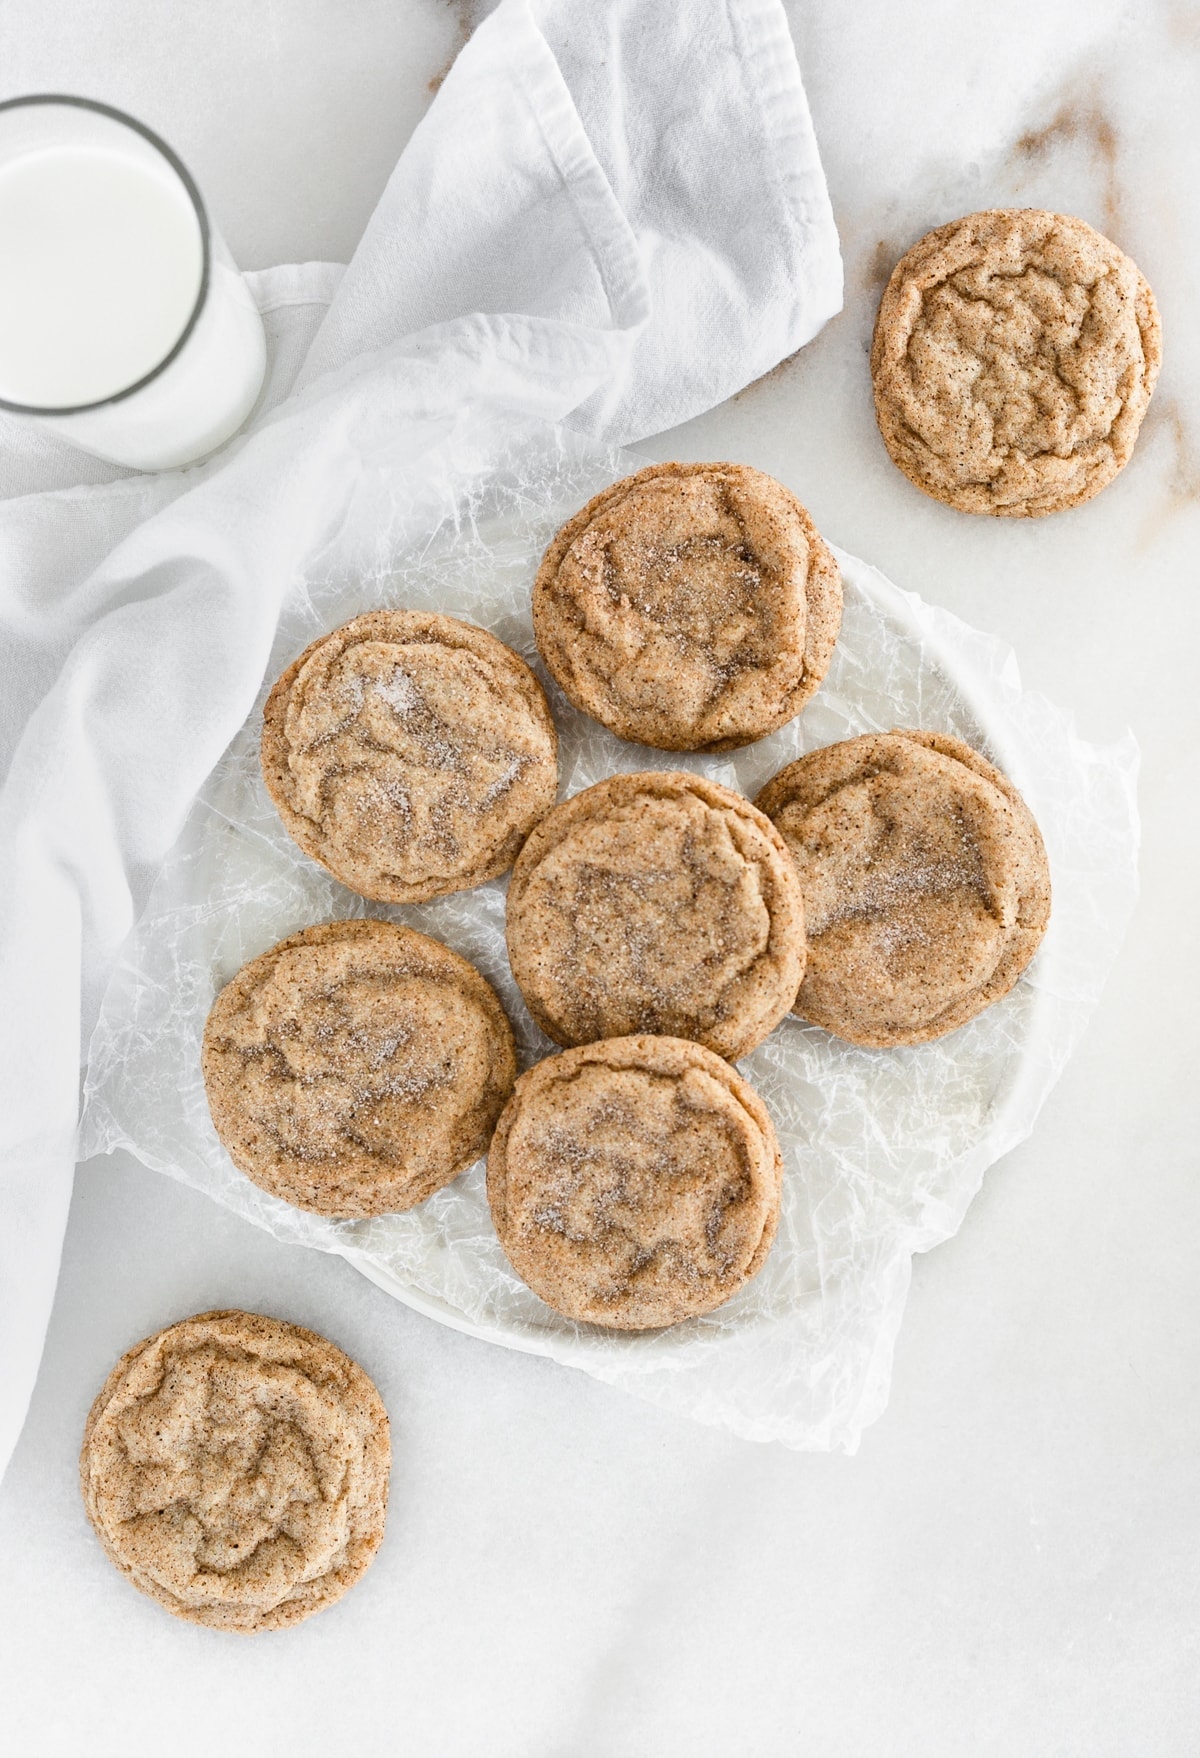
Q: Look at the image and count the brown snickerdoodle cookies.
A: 8